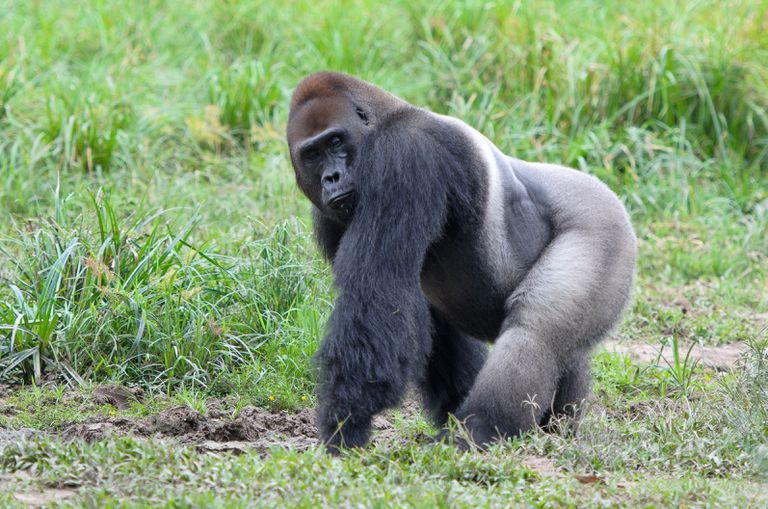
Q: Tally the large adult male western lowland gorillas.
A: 1